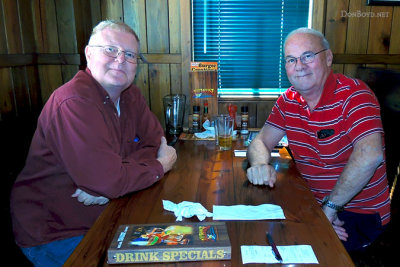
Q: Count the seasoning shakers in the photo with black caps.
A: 2